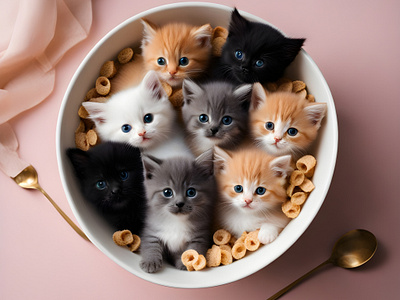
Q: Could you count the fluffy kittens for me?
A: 8